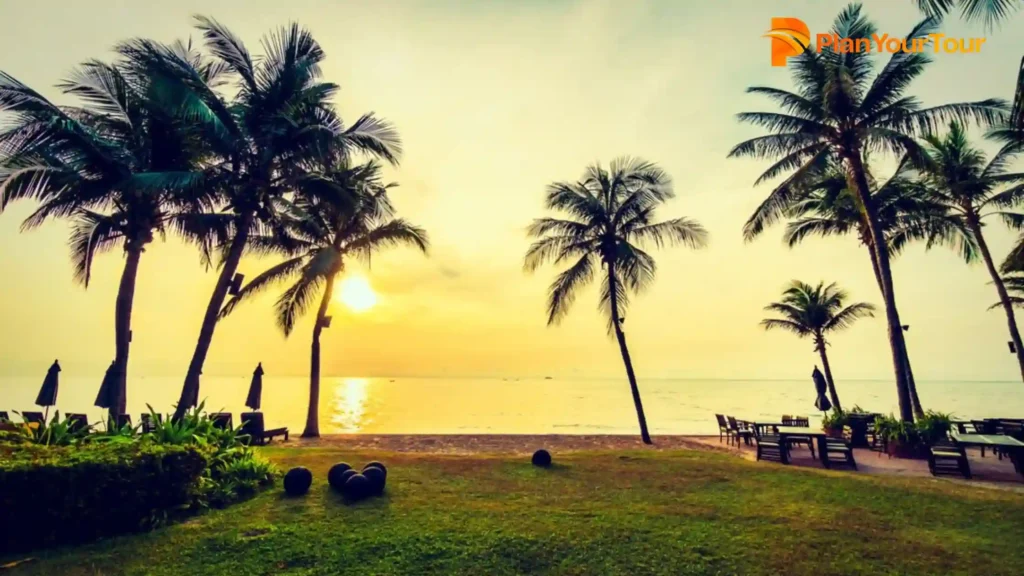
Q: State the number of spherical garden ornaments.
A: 7